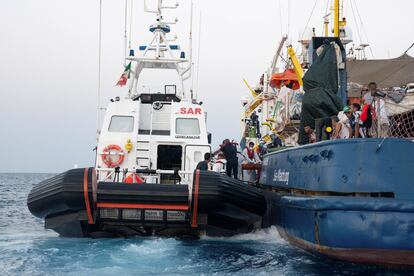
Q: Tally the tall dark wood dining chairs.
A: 0